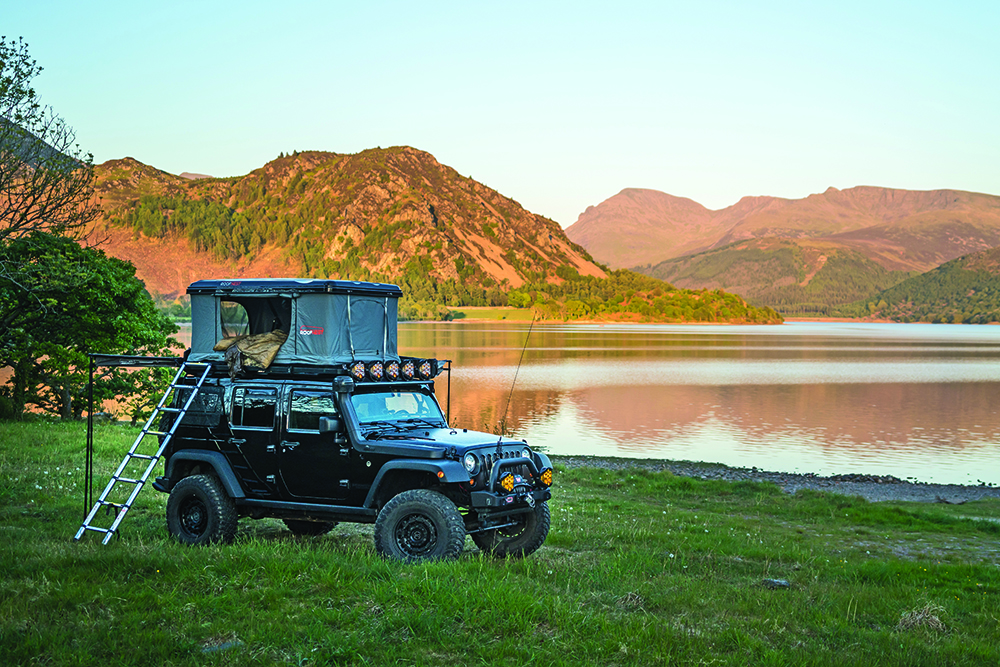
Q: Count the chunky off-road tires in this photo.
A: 4